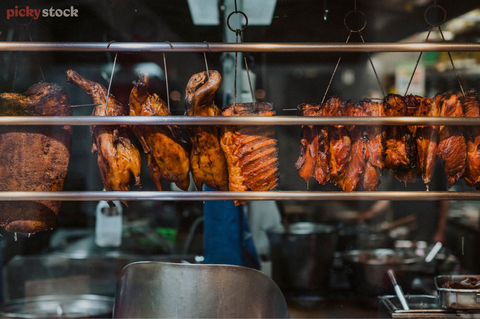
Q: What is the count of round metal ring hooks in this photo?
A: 3